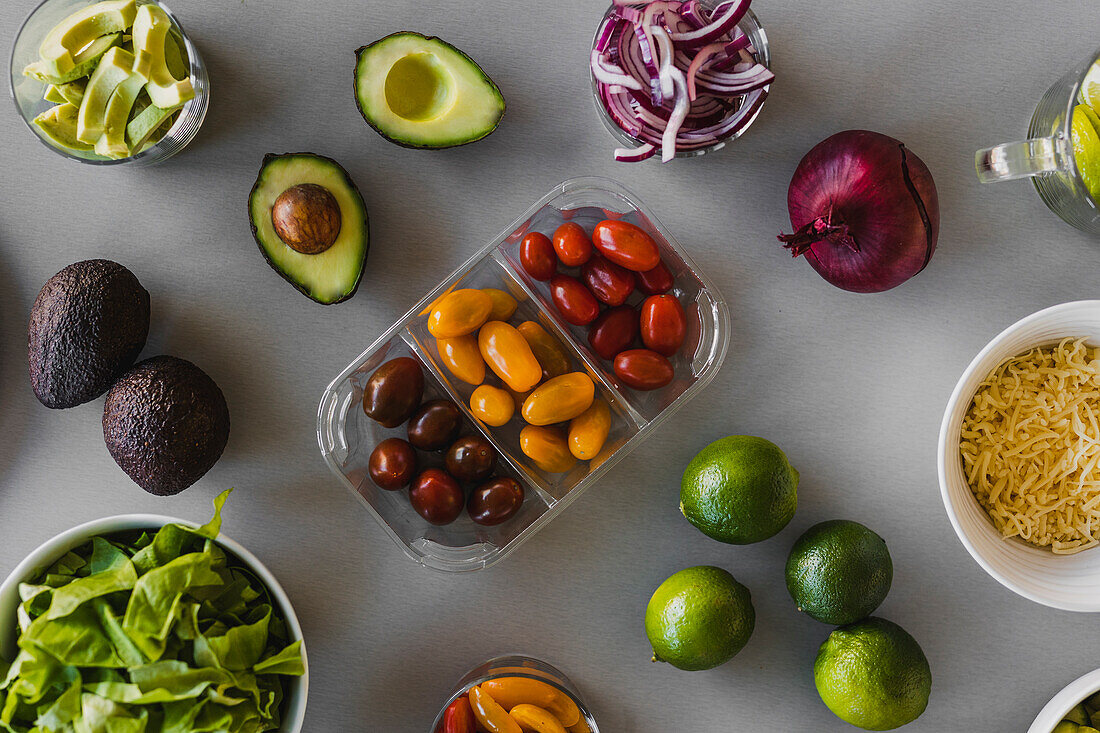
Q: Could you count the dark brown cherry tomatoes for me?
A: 6